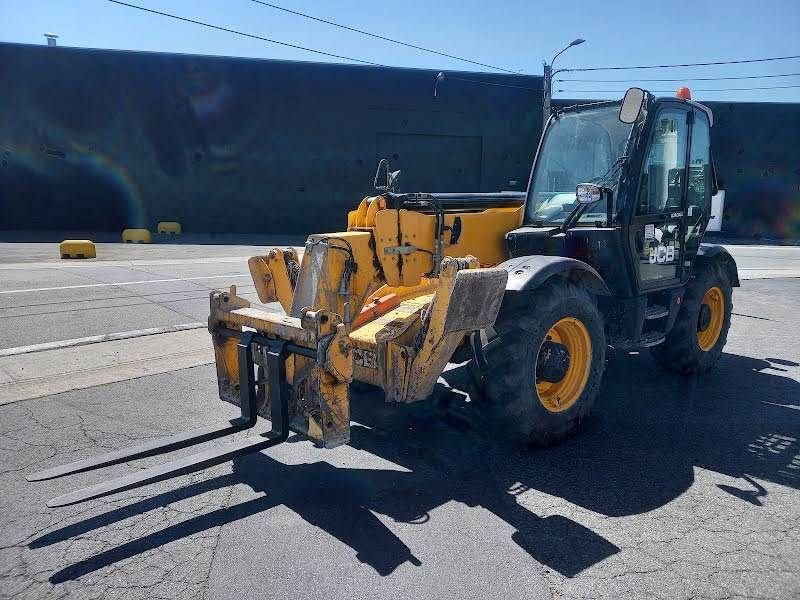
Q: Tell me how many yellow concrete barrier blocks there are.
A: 3